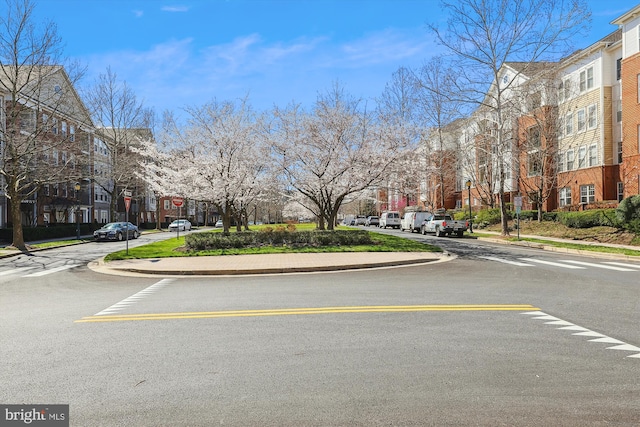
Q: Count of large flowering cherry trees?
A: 2